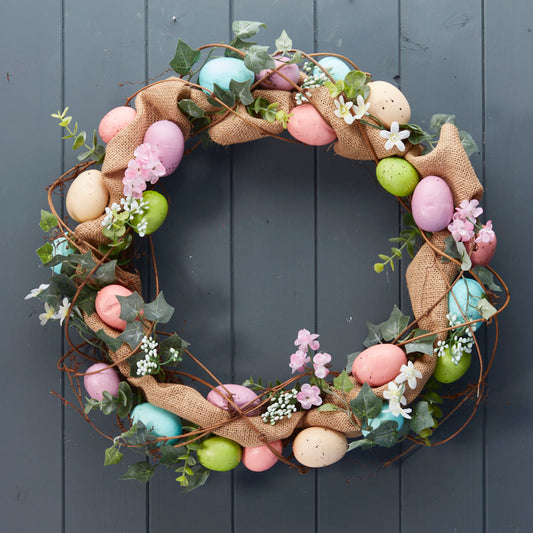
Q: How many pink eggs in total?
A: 6